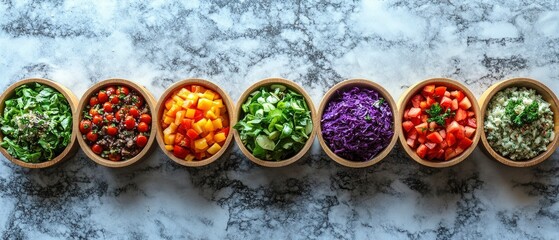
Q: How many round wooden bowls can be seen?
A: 7